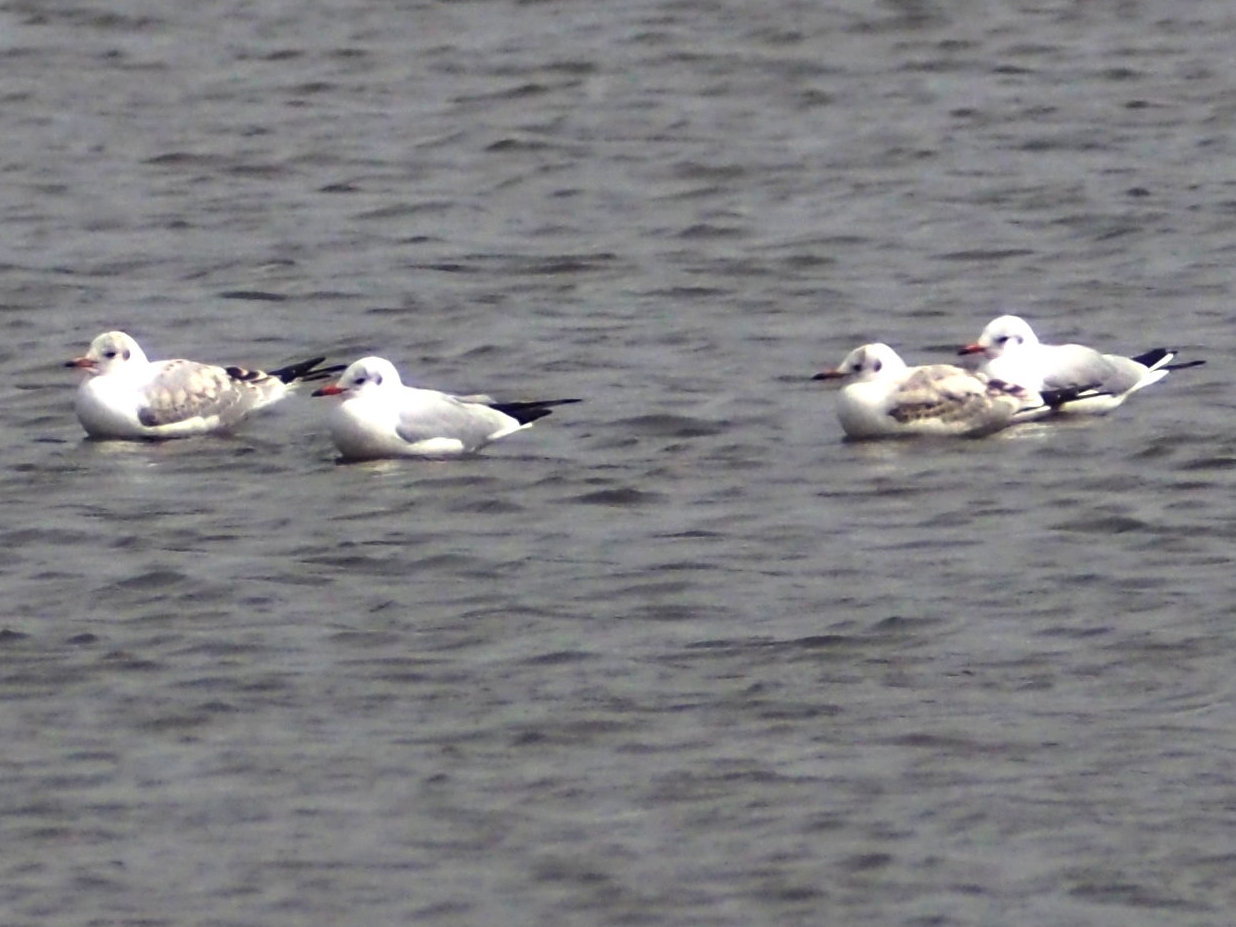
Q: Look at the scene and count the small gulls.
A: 4